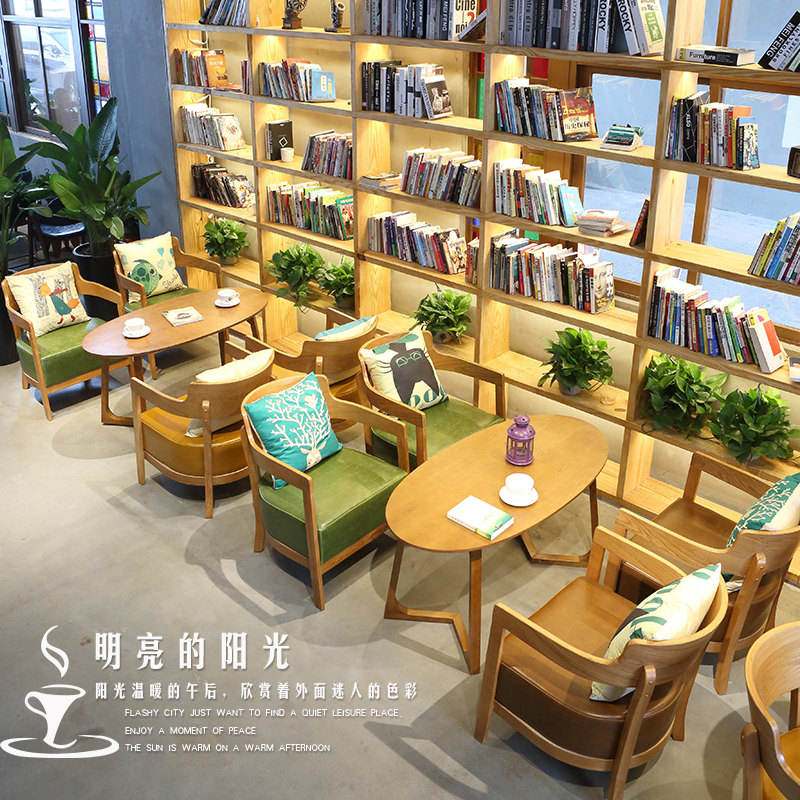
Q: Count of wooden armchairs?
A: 9